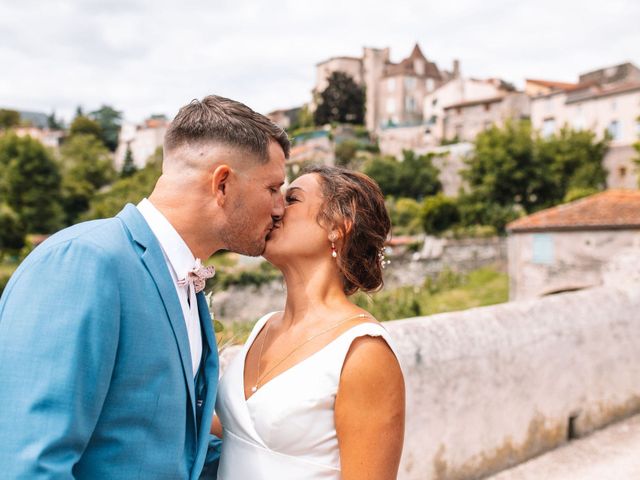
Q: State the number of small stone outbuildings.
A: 1